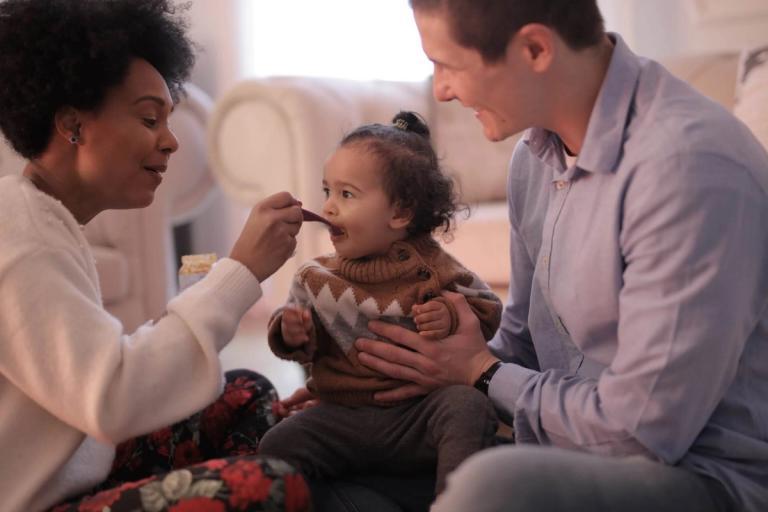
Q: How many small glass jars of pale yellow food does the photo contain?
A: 1